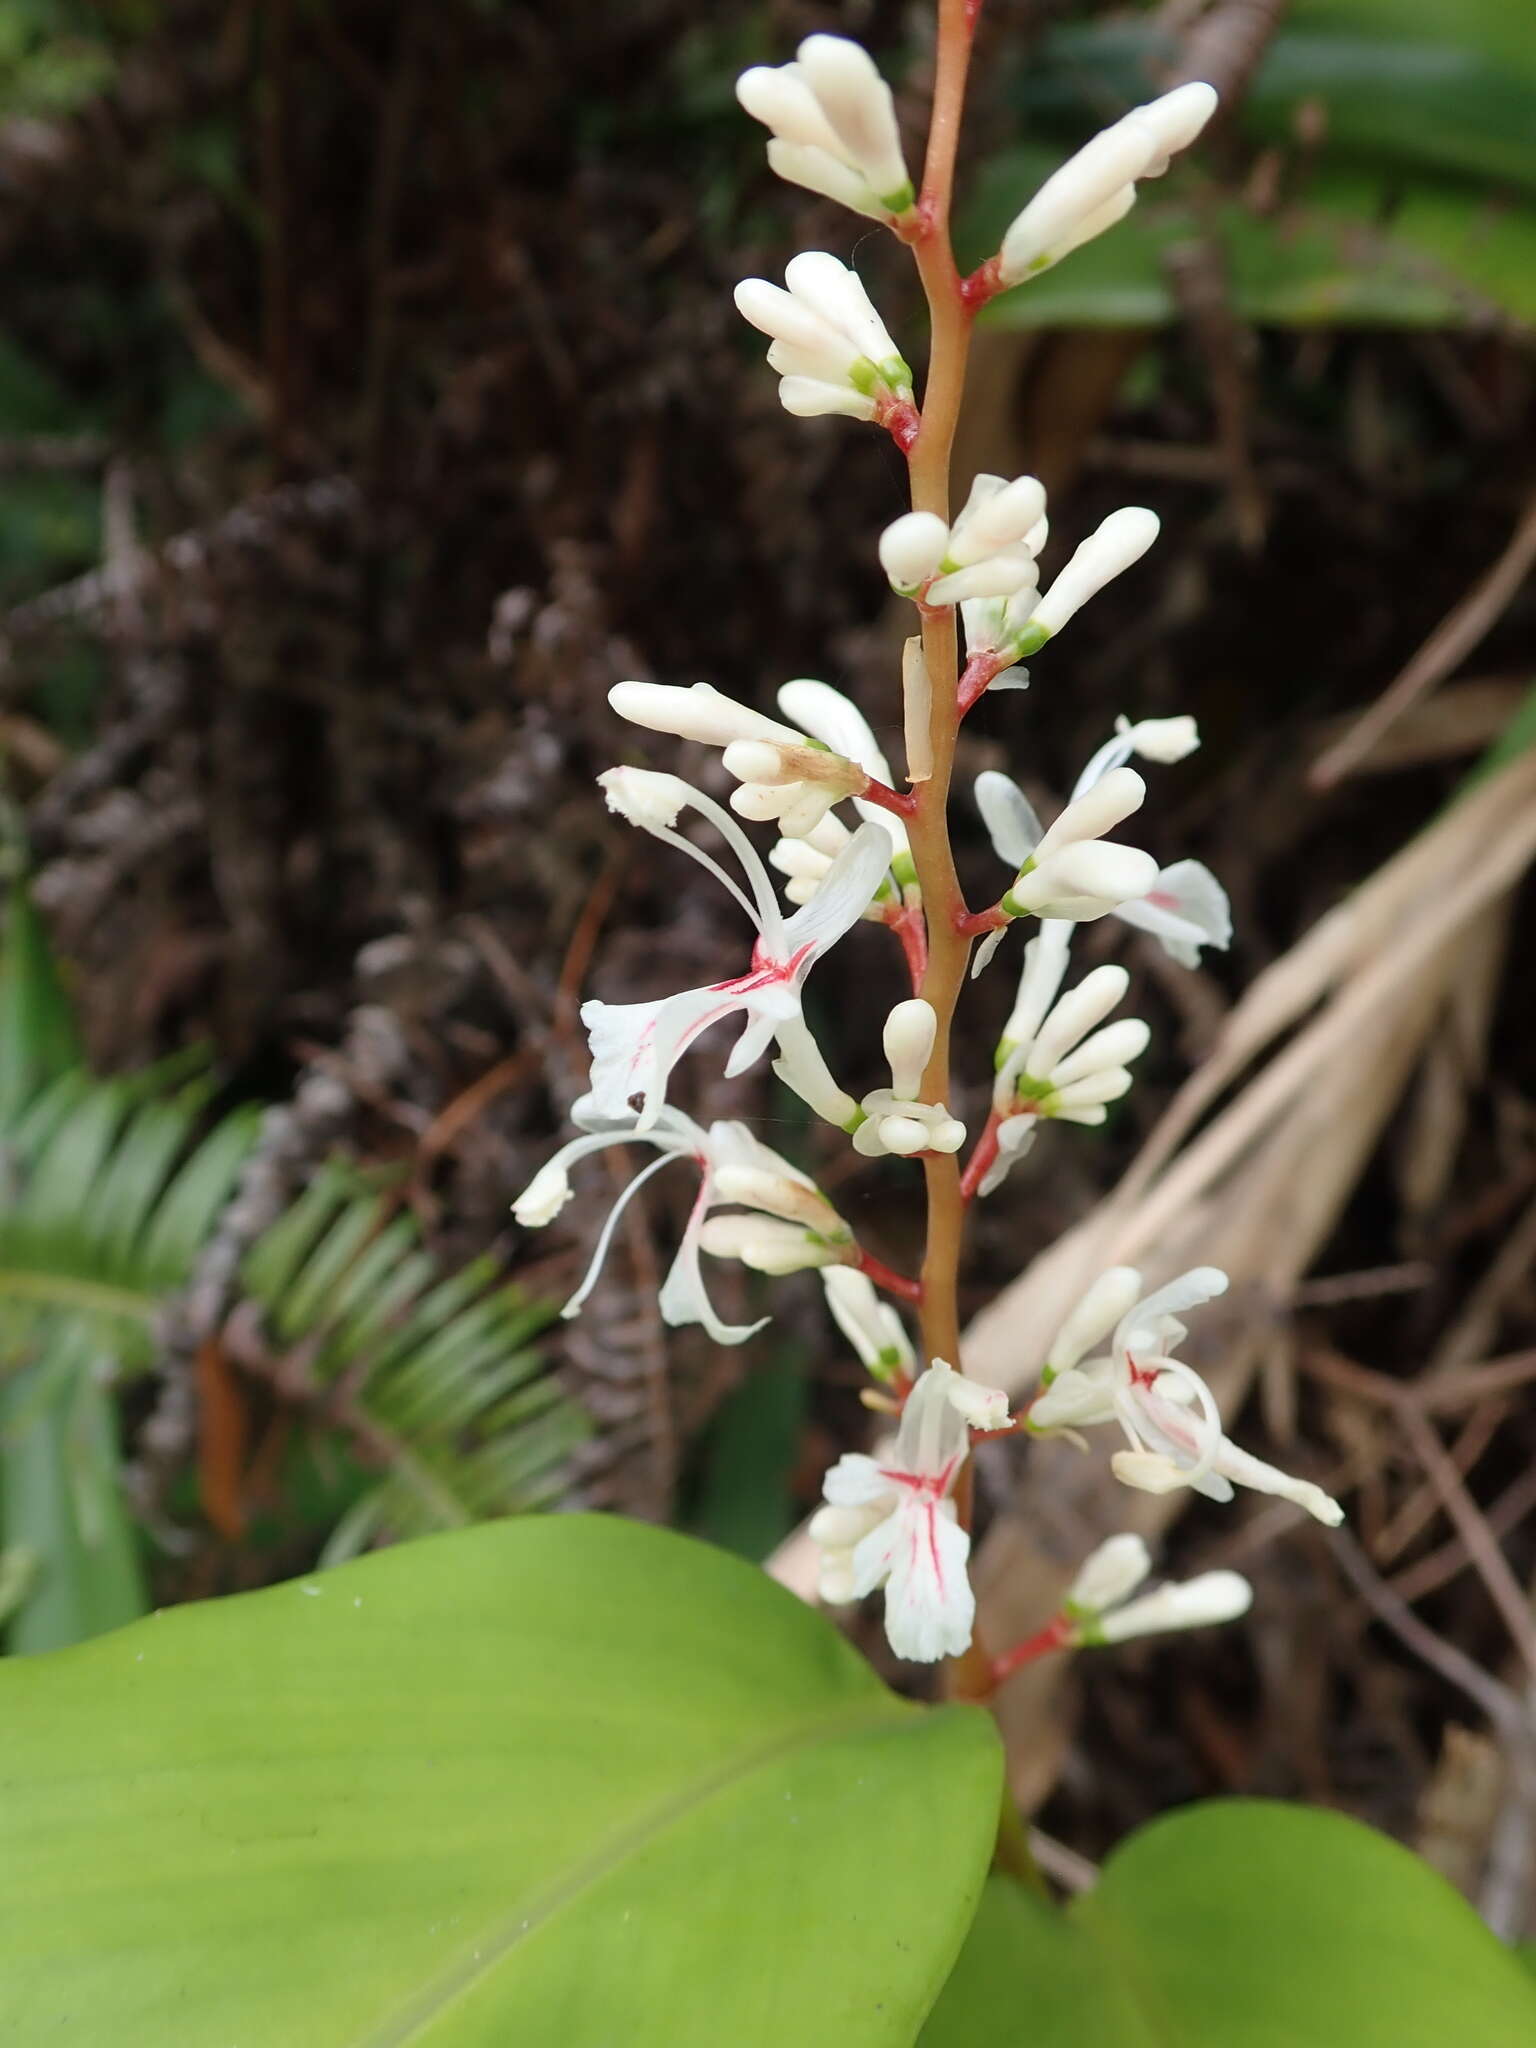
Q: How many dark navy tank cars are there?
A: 0